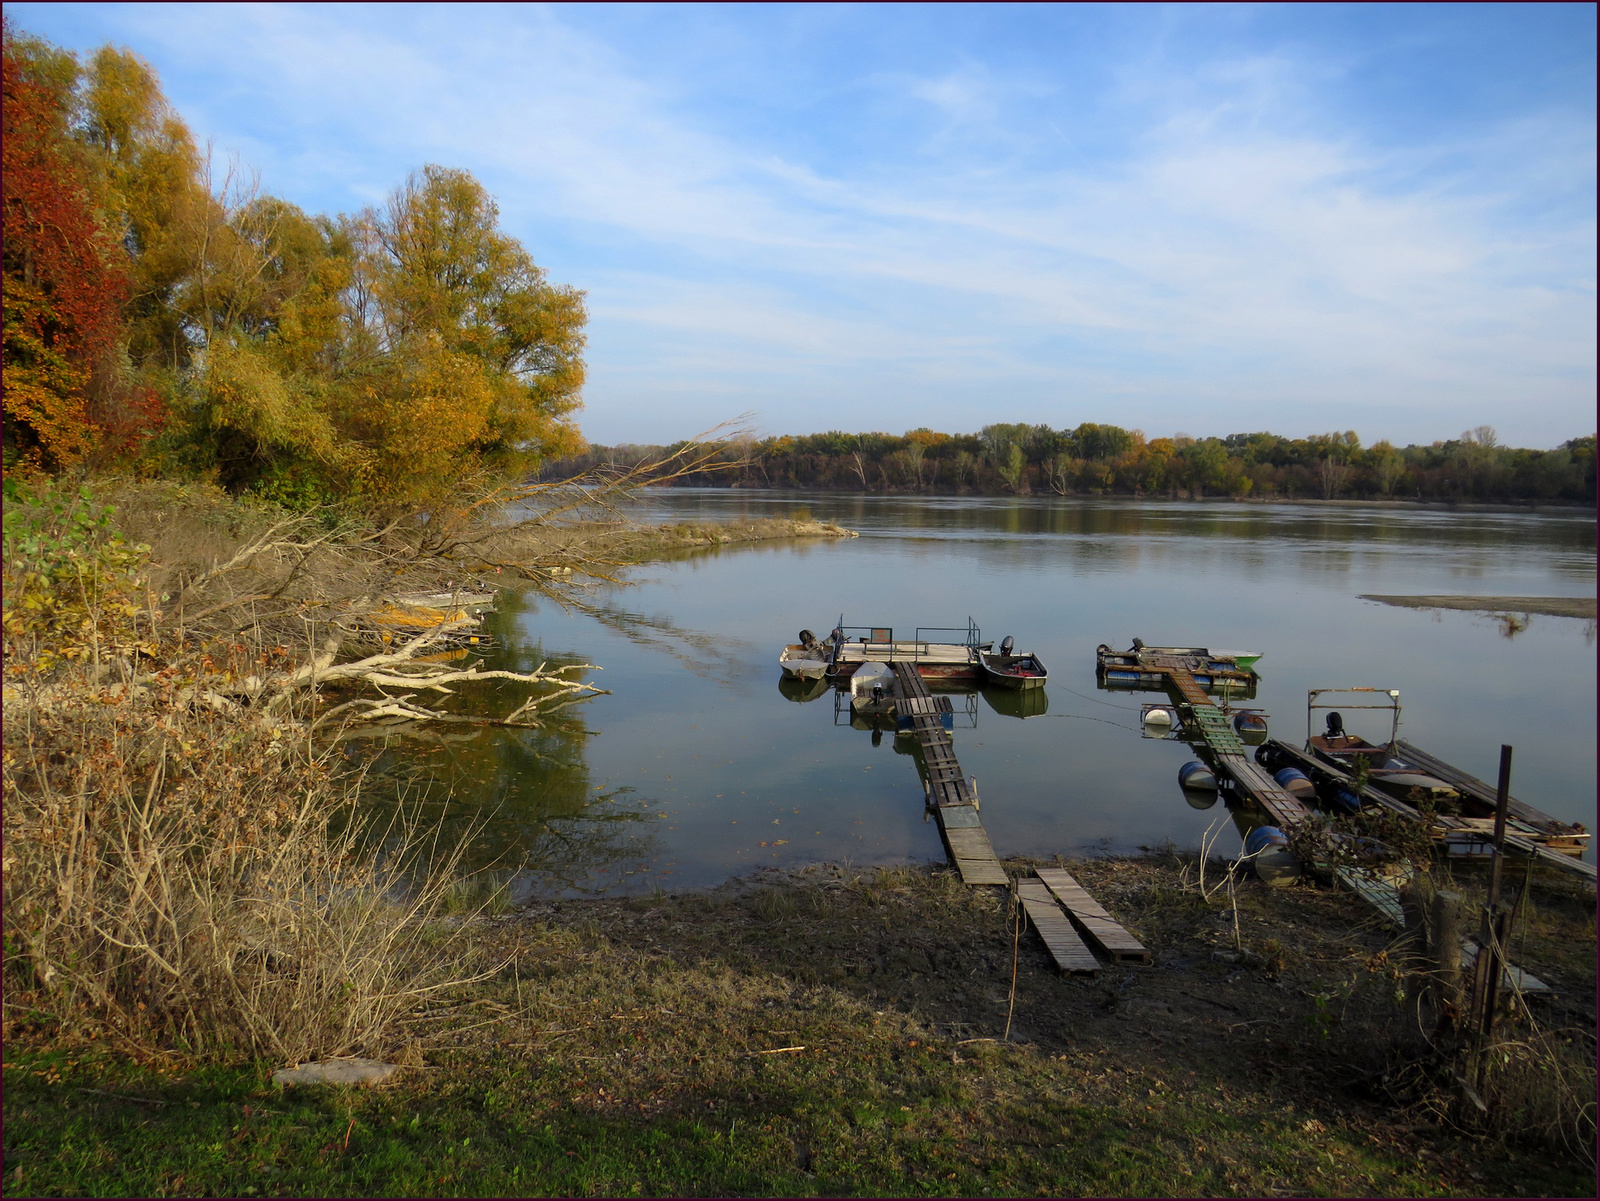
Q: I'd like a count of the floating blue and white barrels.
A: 5